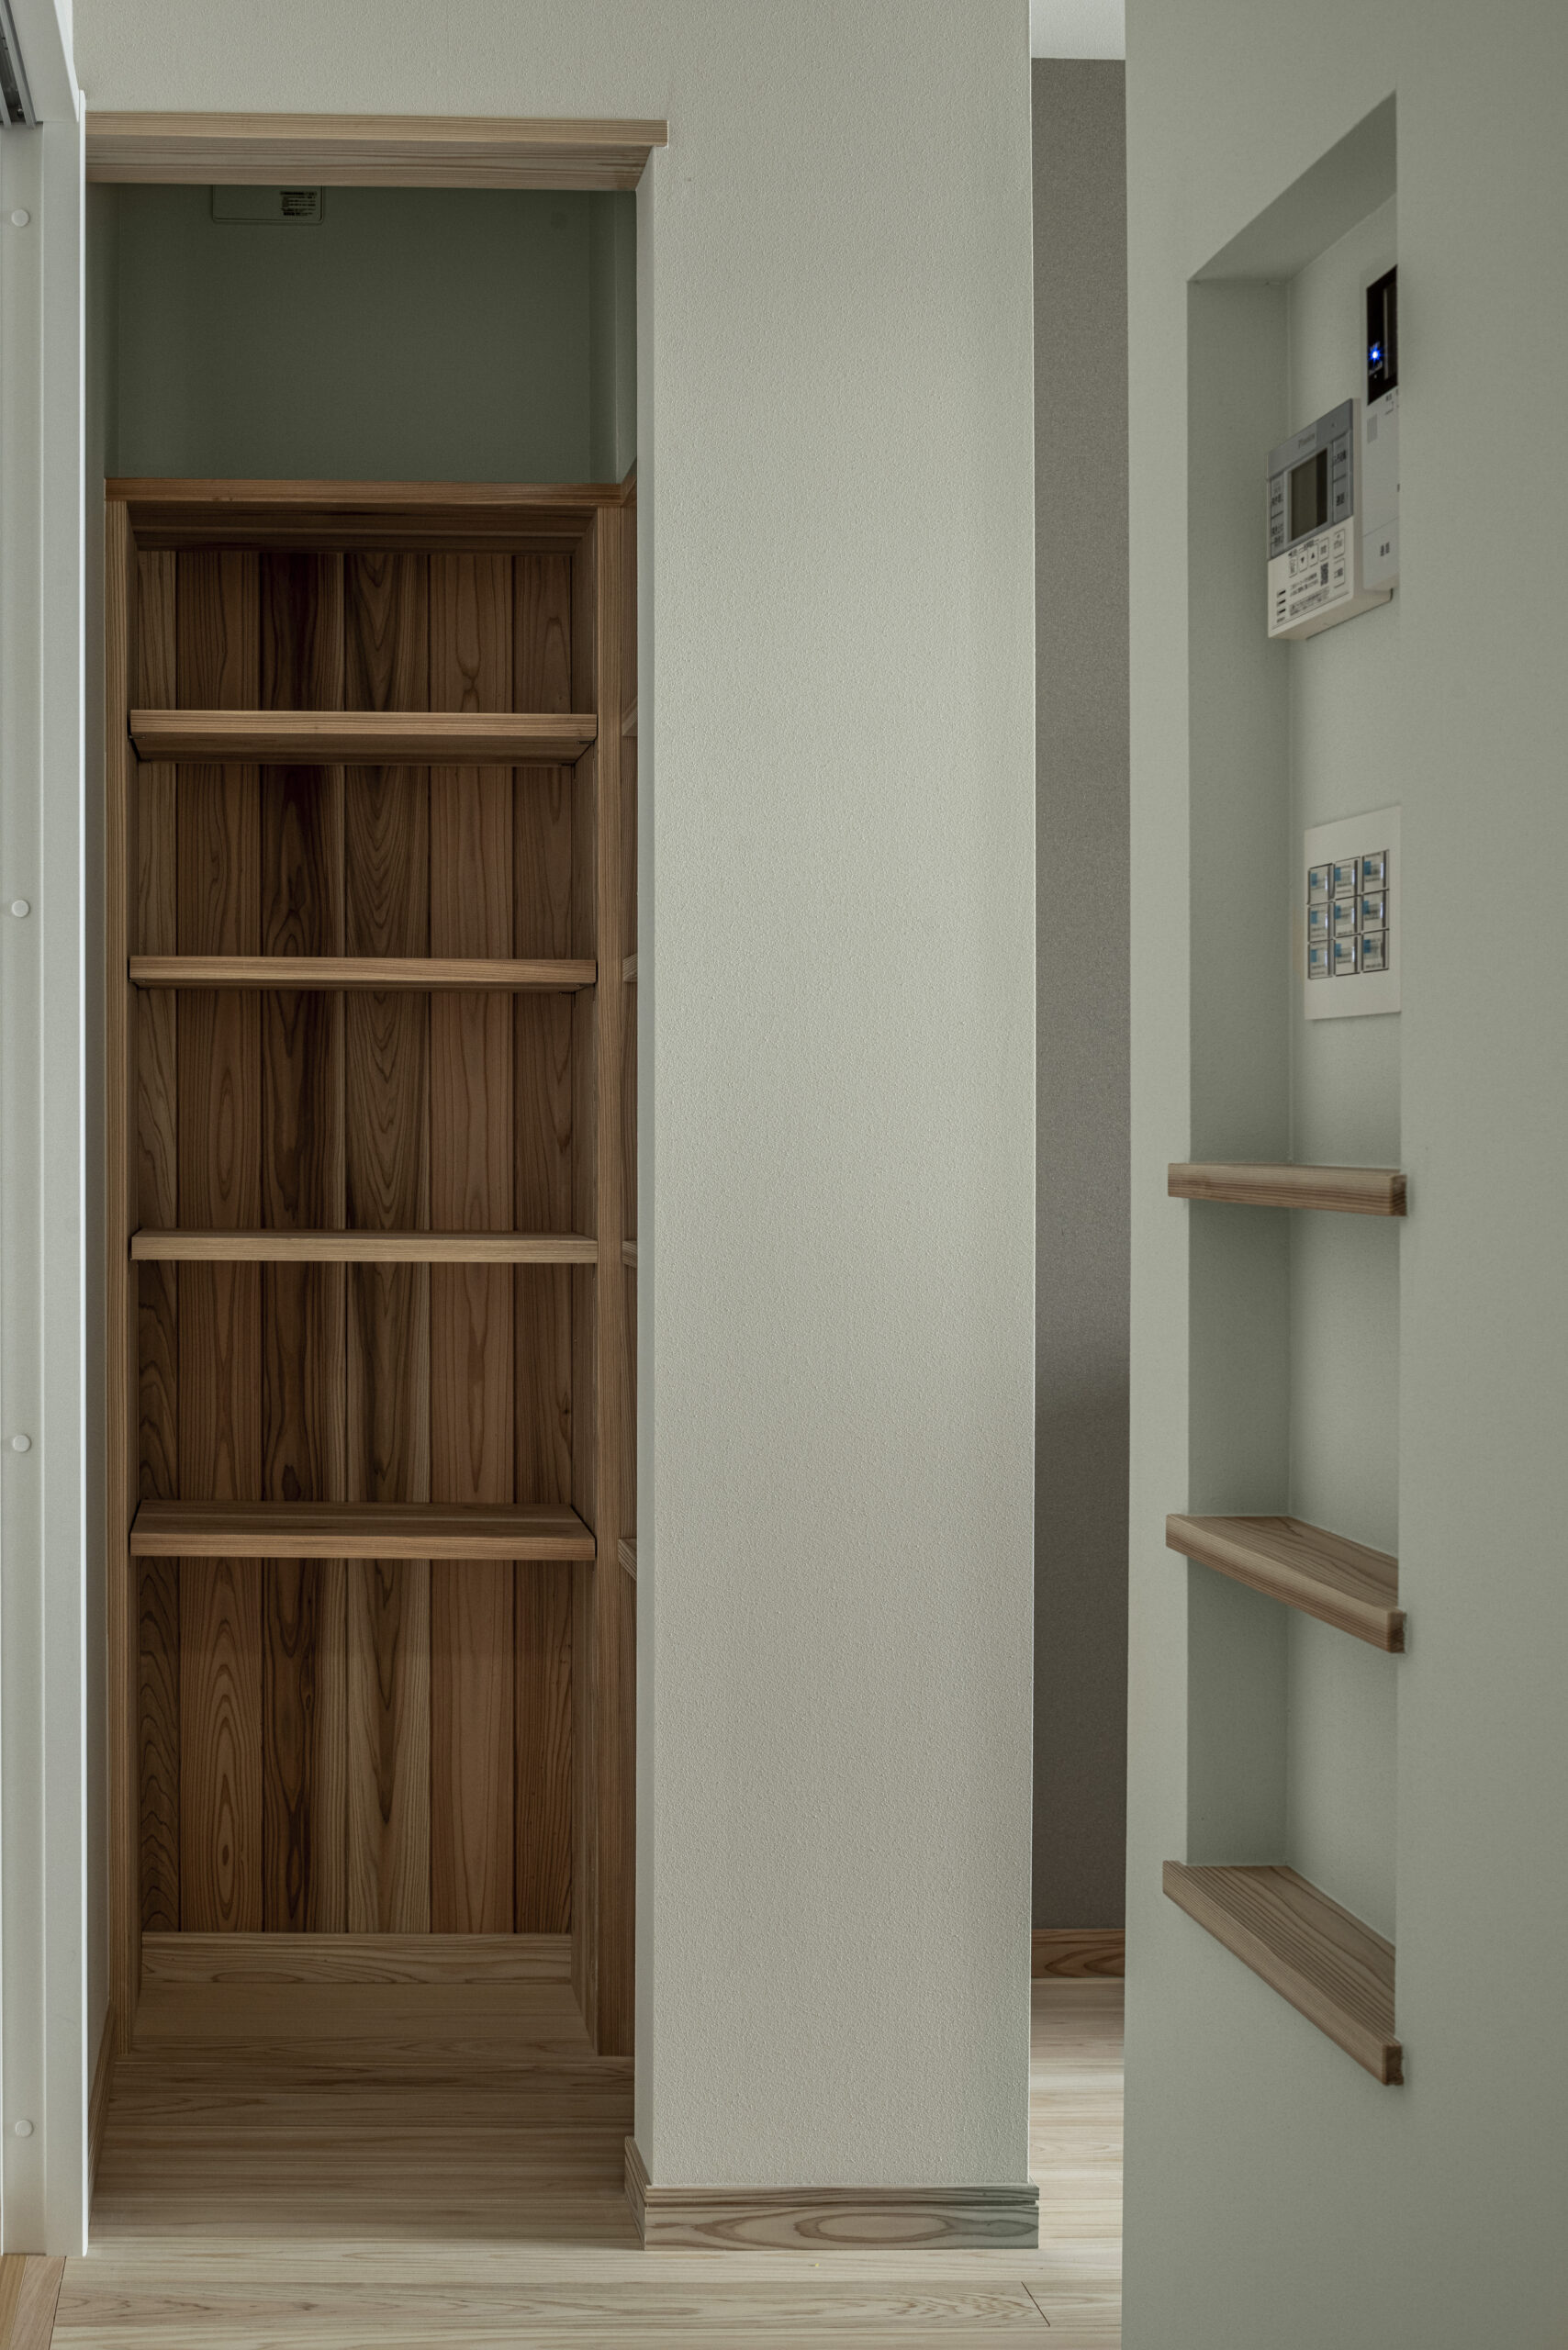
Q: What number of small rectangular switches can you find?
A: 9